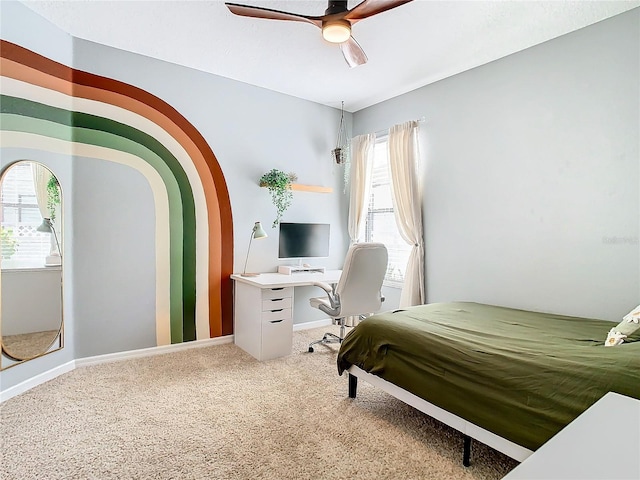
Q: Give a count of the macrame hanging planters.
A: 1